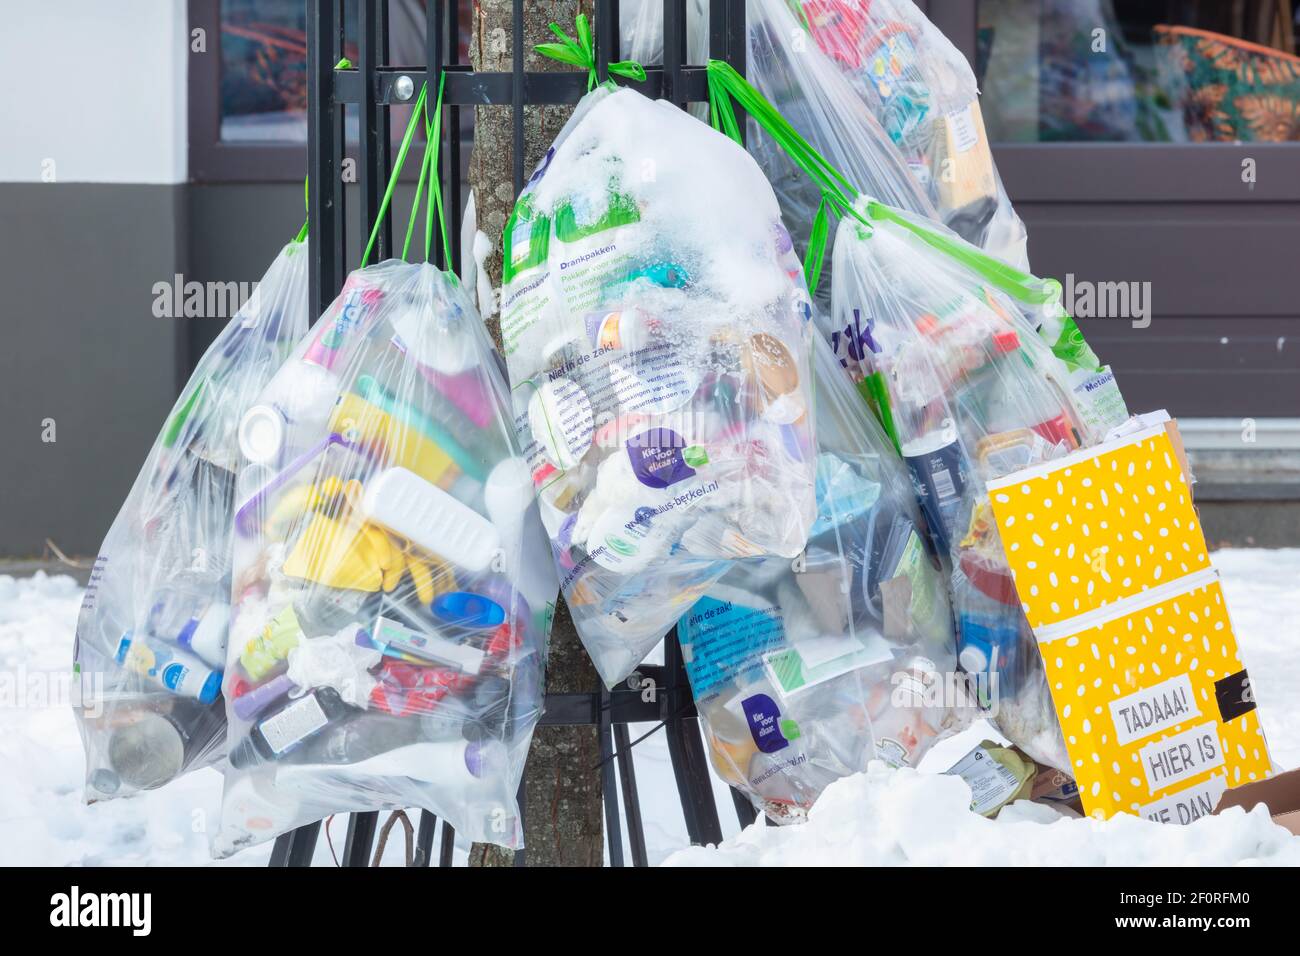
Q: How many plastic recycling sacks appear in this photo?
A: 6